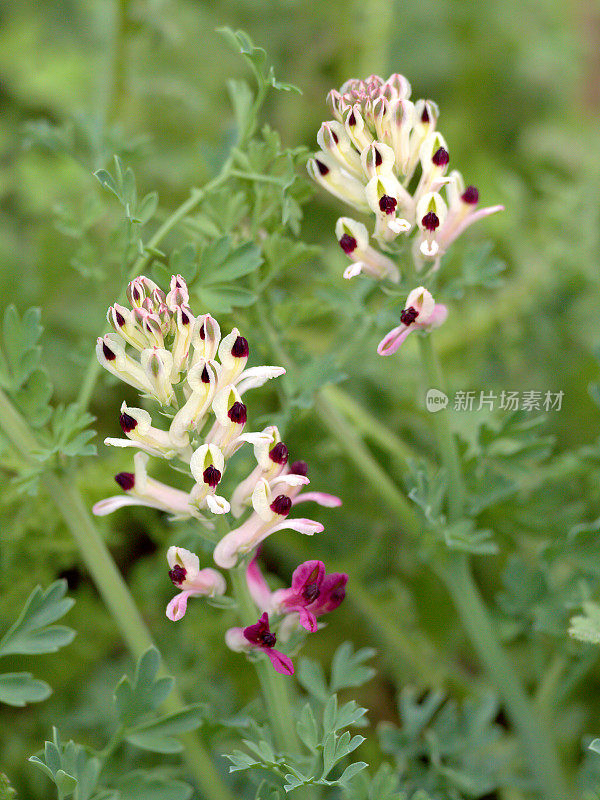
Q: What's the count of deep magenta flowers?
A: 3